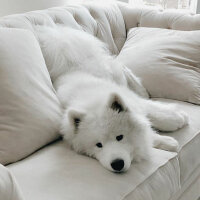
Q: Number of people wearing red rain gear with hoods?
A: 0